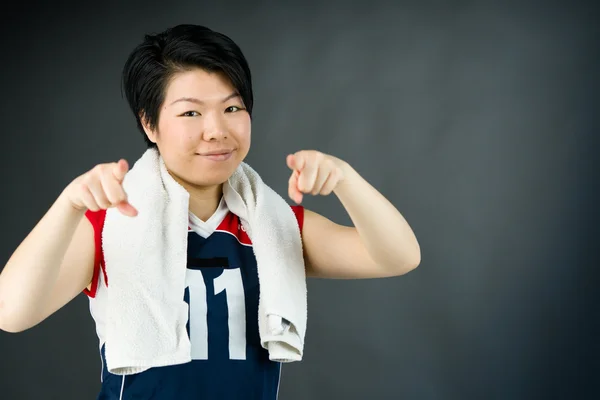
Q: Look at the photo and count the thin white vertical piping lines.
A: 3